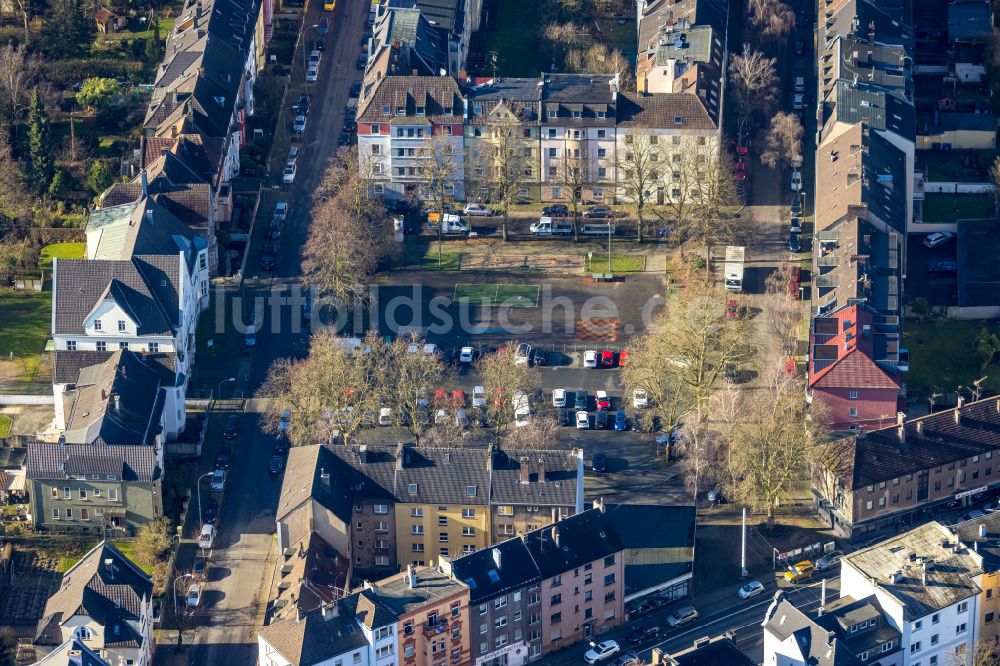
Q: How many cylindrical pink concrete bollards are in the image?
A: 0